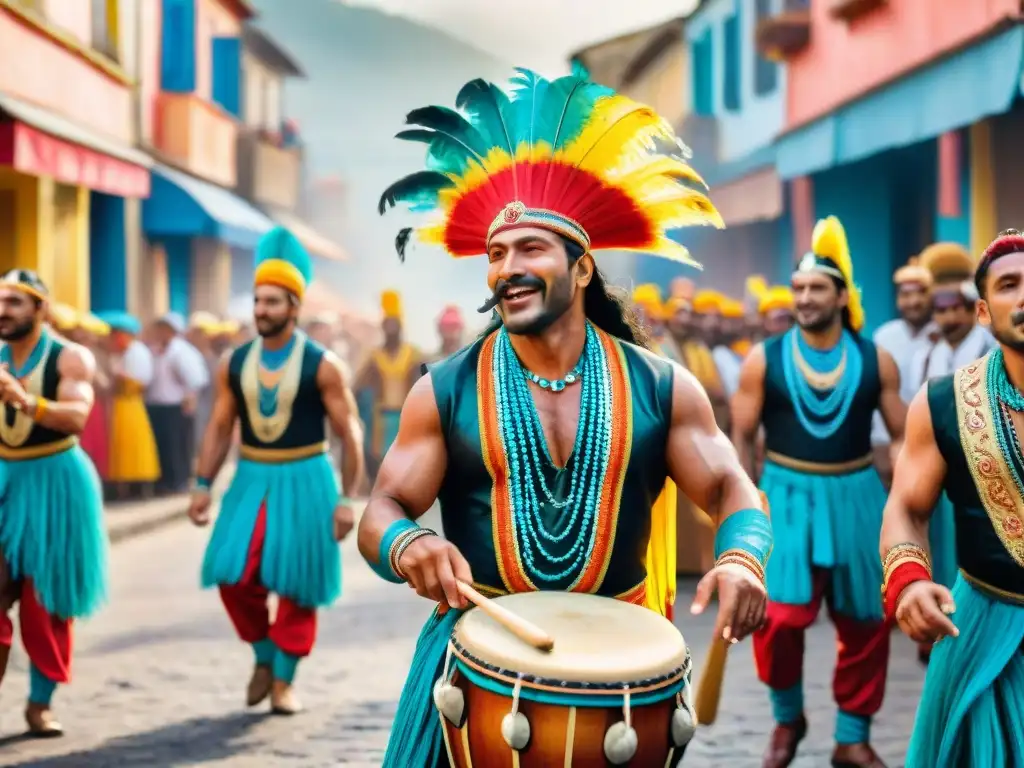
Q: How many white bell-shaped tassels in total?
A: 4